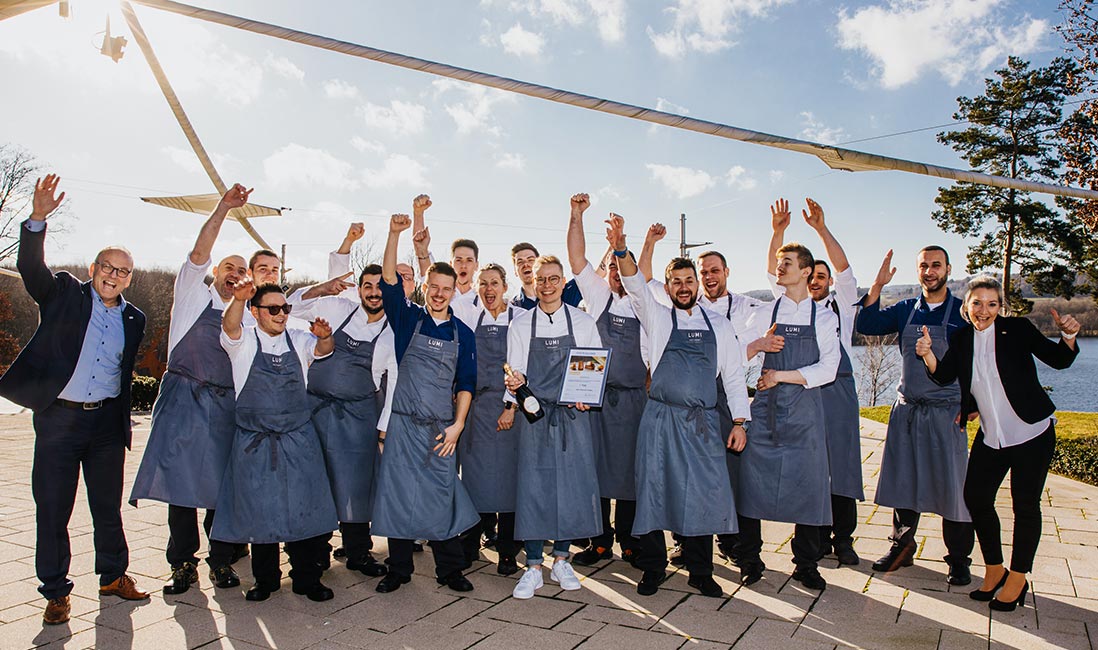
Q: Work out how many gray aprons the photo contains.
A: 12